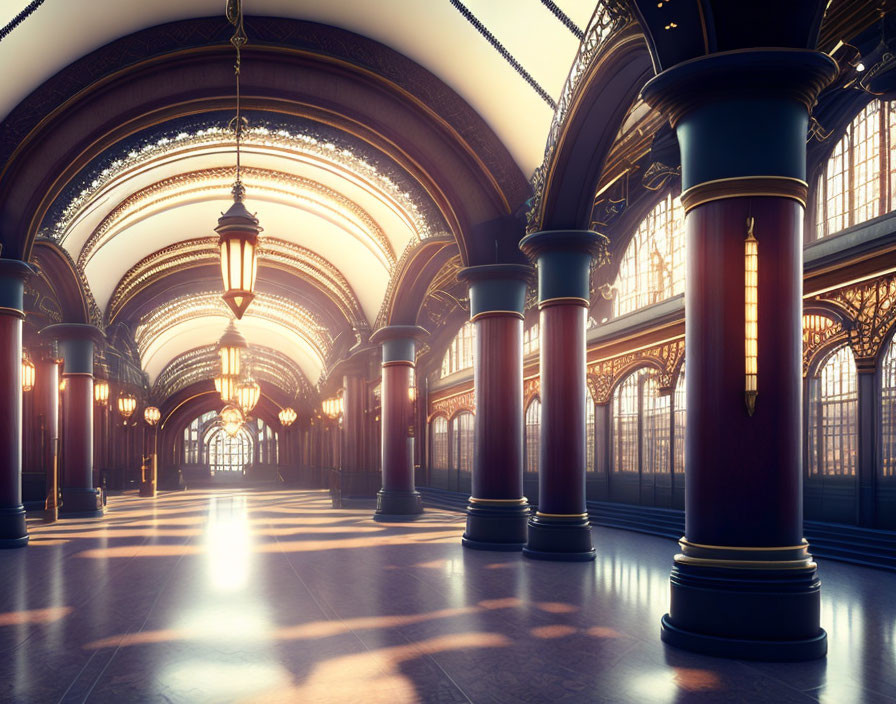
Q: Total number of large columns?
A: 6